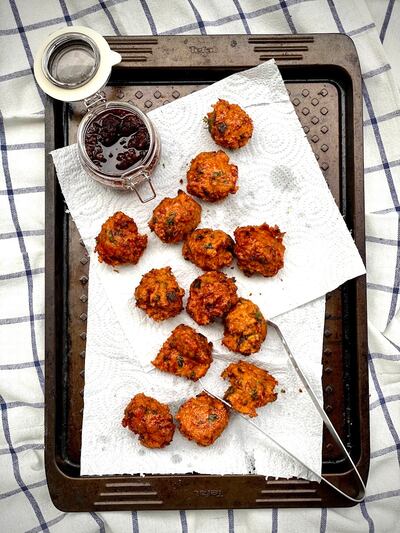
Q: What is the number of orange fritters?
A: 13